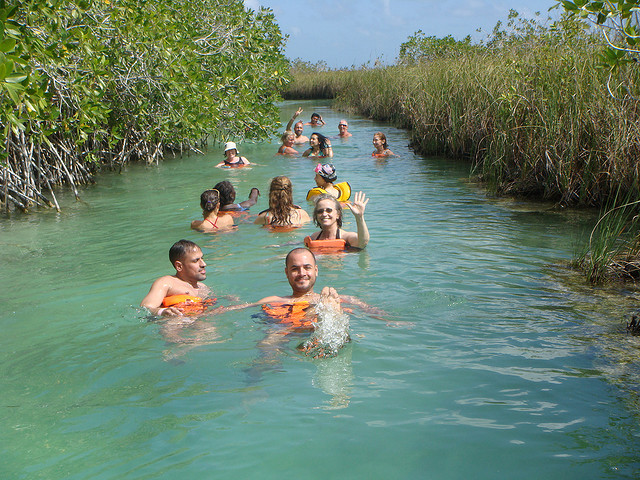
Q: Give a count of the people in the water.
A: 14